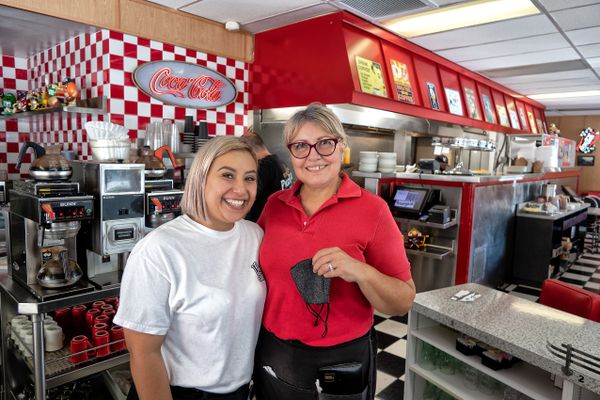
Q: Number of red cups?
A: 12